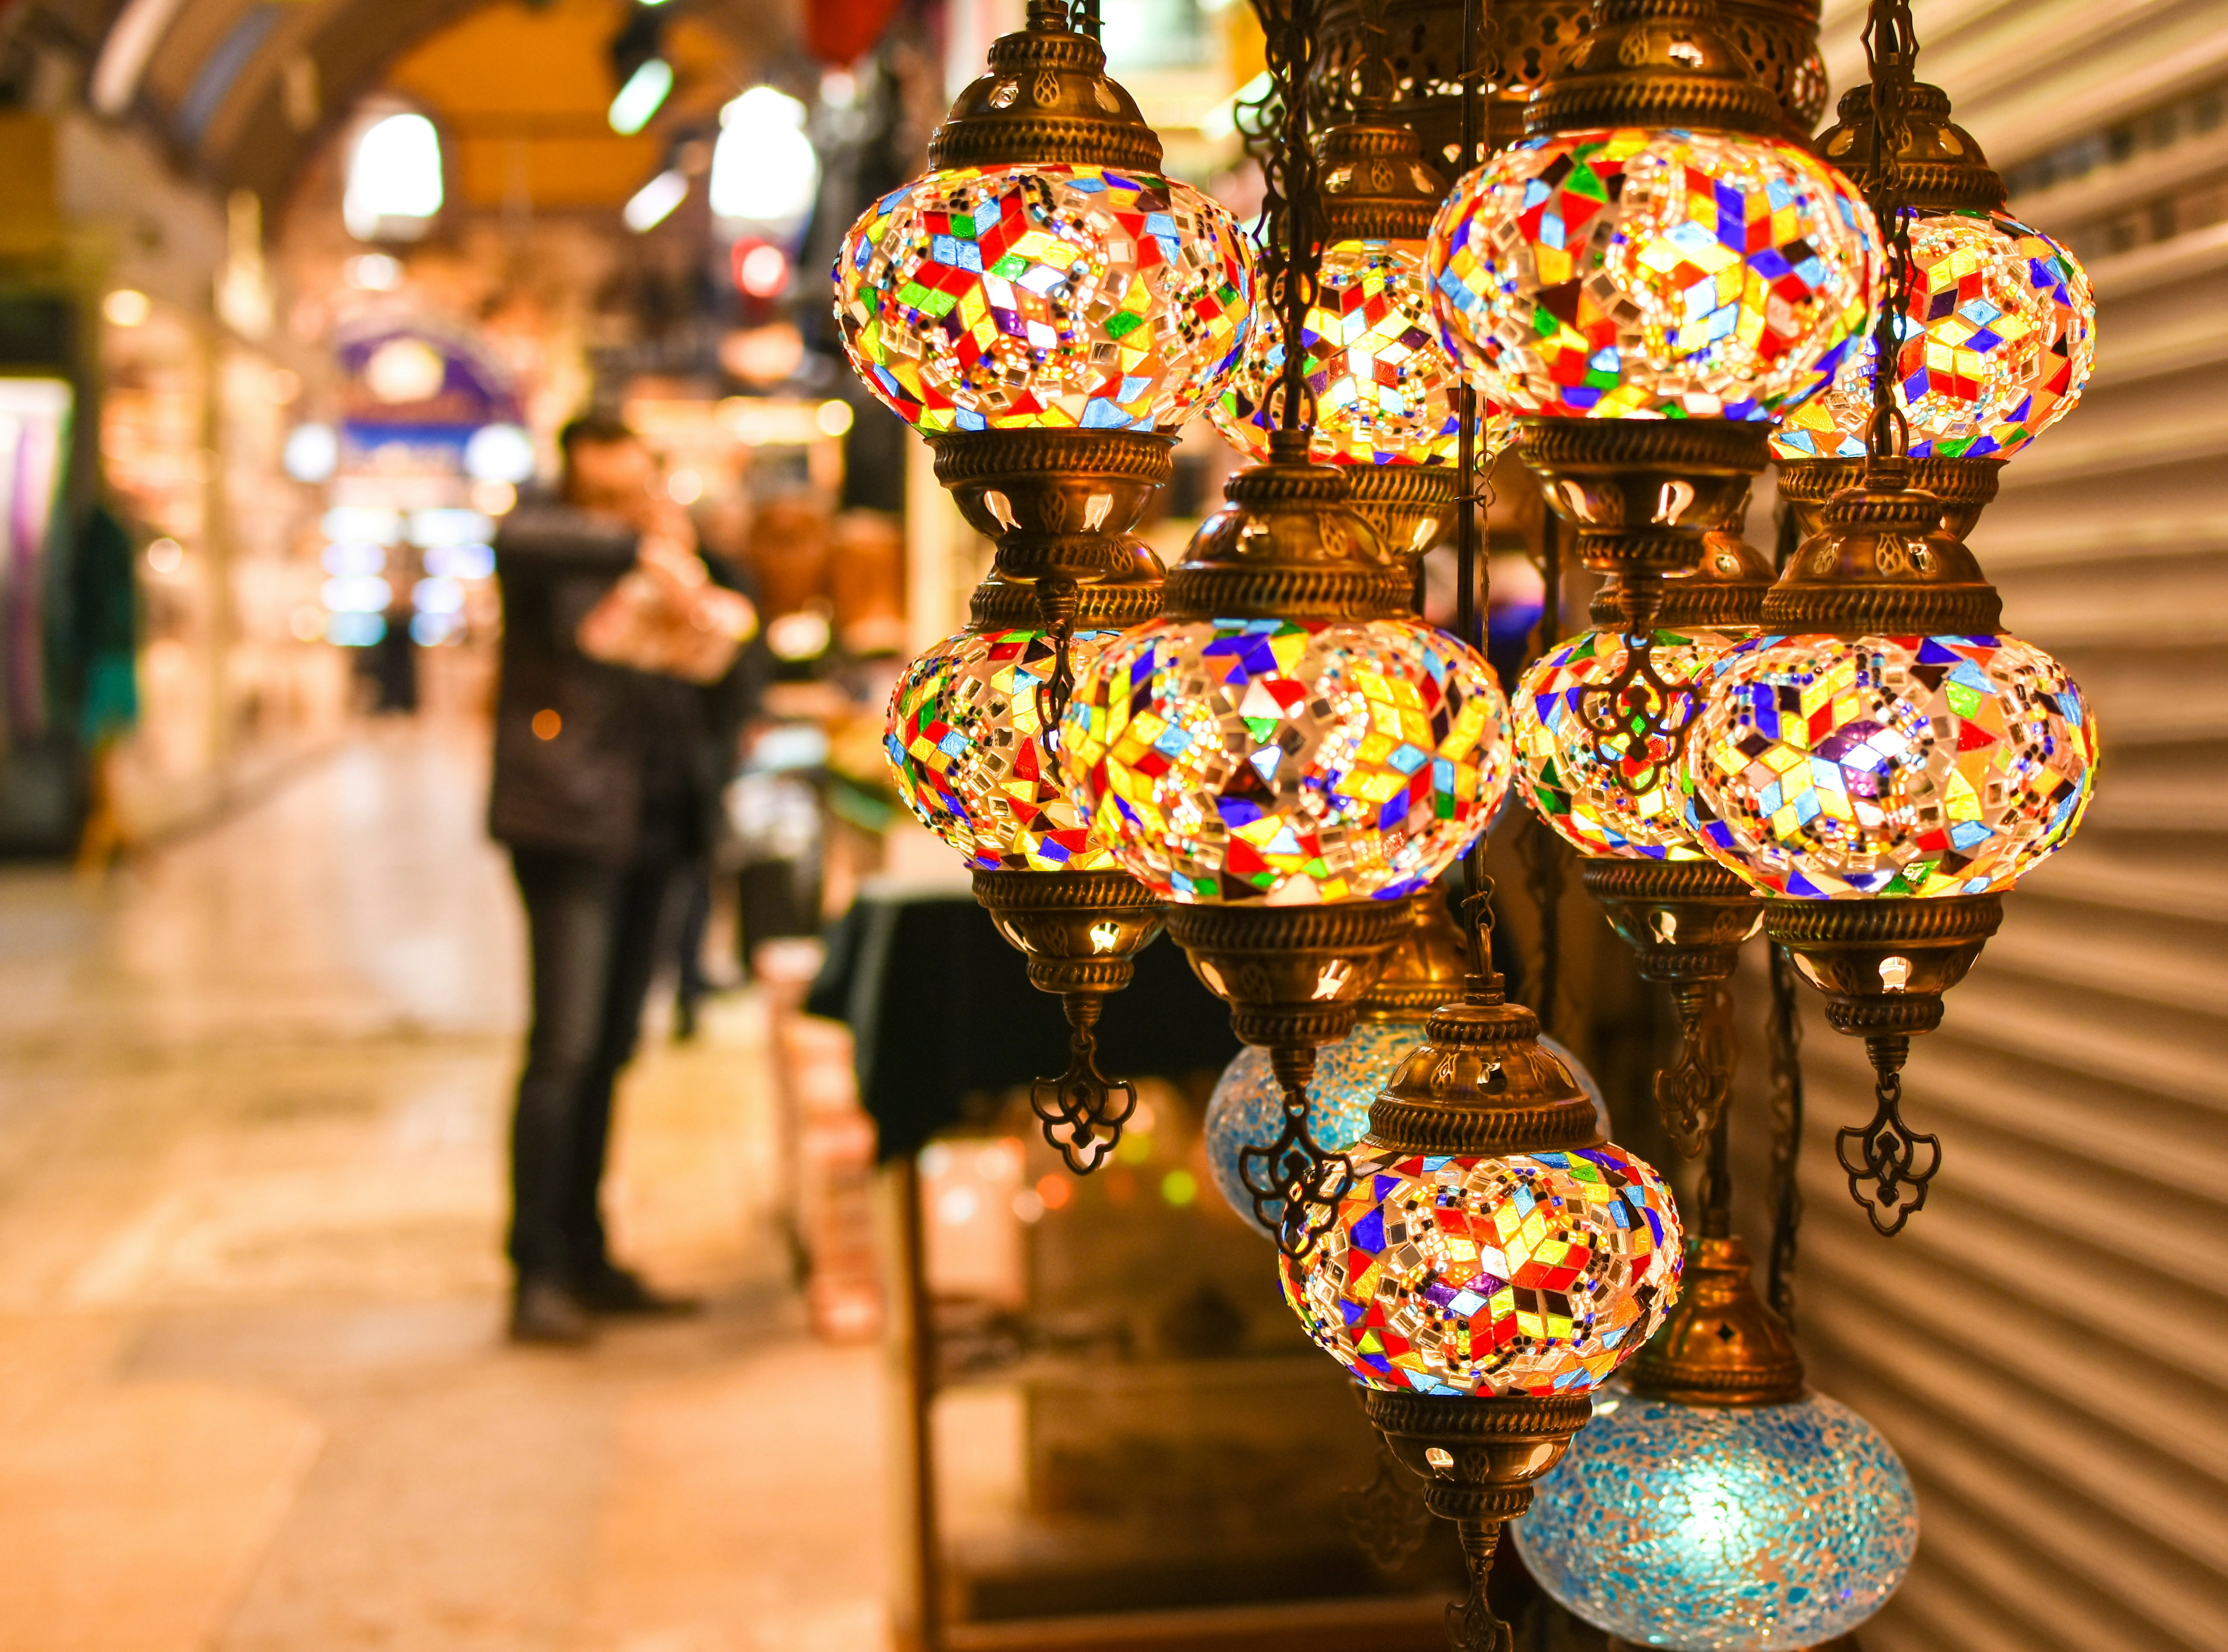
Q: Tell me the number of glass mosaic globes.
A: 11